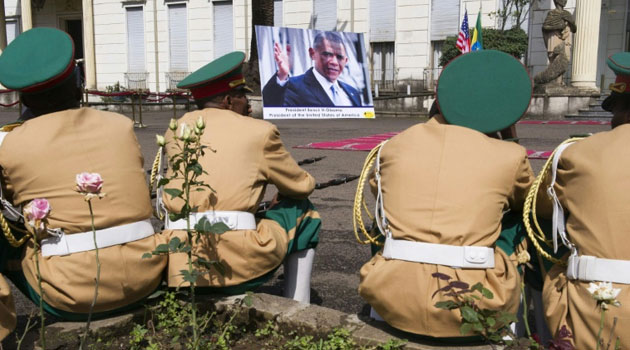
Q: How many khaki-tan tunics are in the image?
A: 4